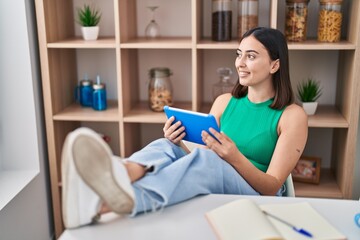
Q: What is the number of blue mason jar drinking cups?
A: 2